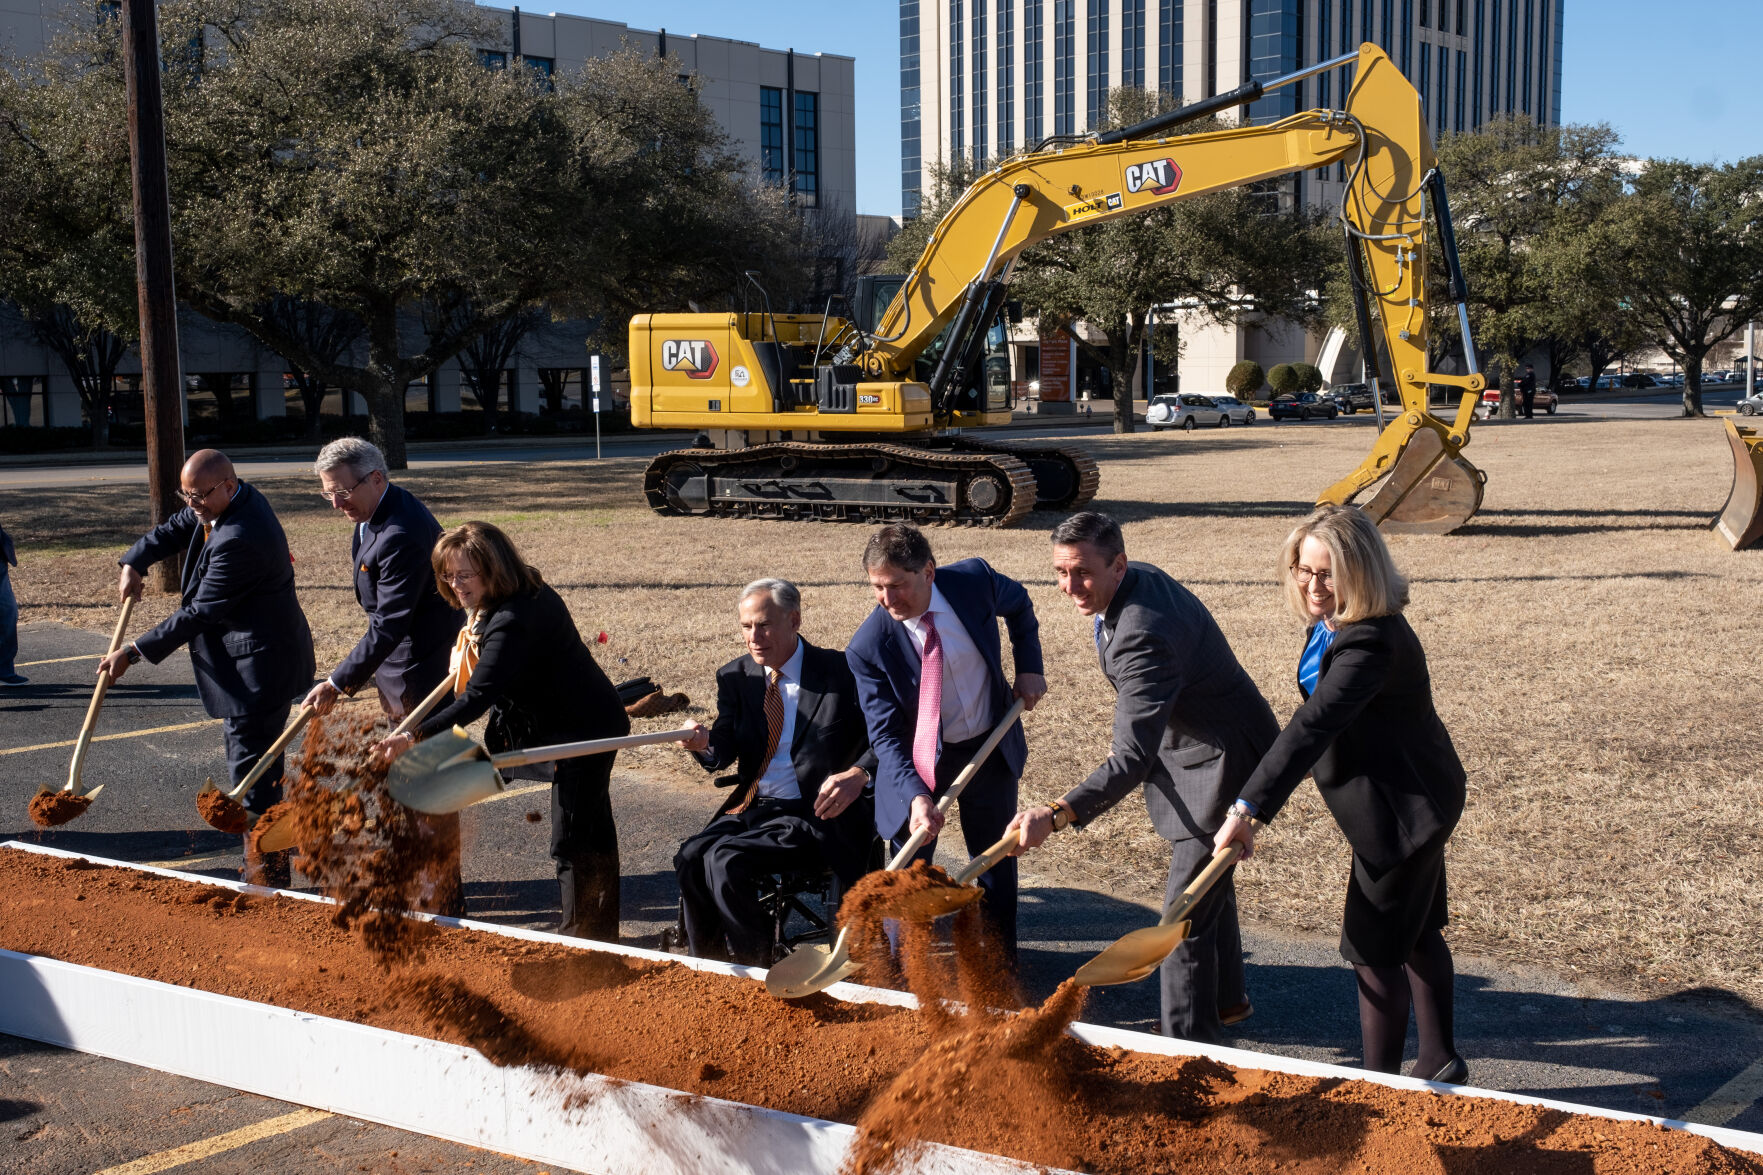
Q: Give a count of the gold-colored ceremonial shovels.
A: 7